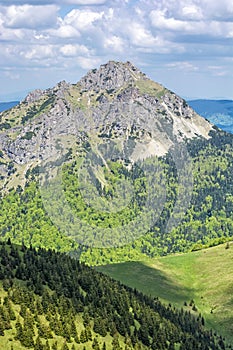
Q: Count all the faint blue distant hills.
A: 2